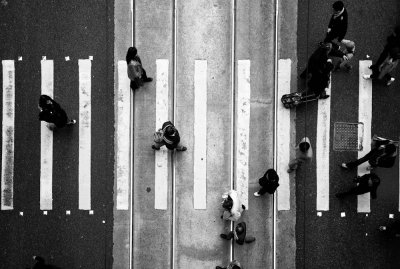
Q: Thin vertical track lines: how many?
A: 4